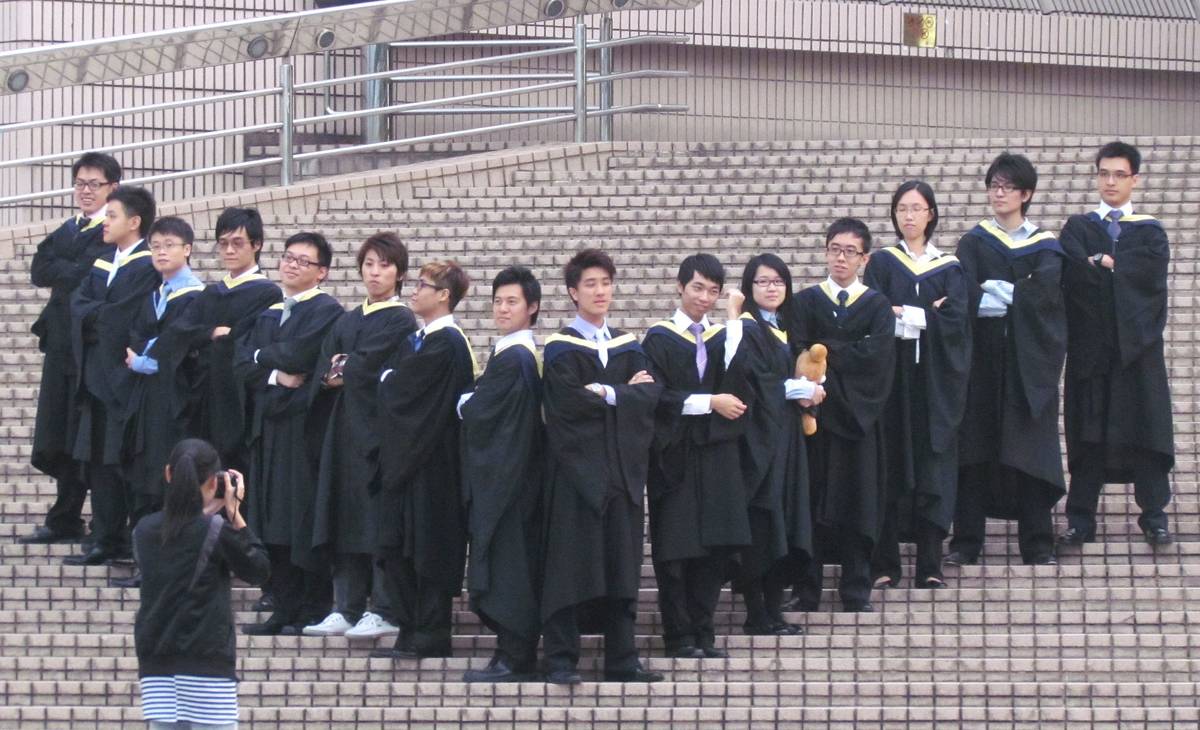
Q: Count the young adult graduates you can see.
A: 15